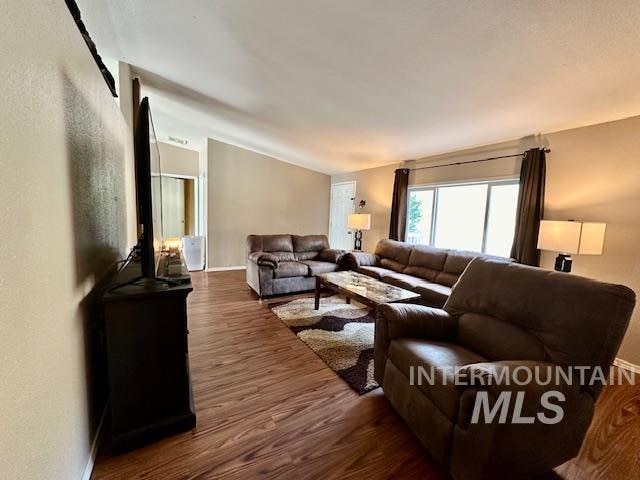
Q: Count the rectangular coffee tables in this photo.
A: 1